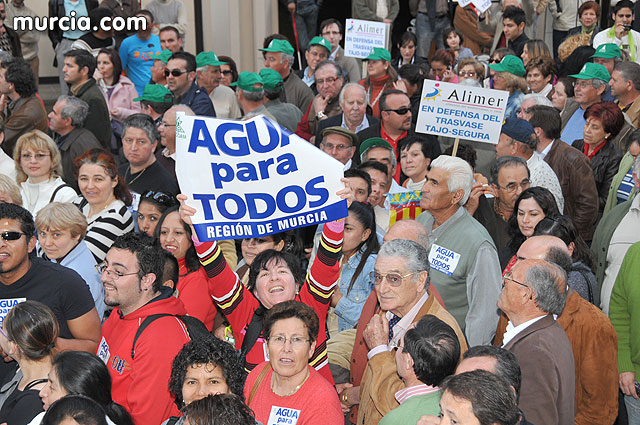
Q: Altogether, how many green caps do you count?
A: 12